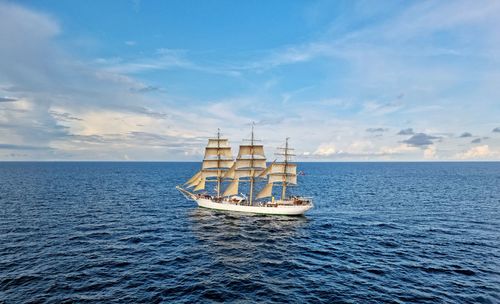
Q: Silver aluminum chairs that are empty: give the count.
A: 0